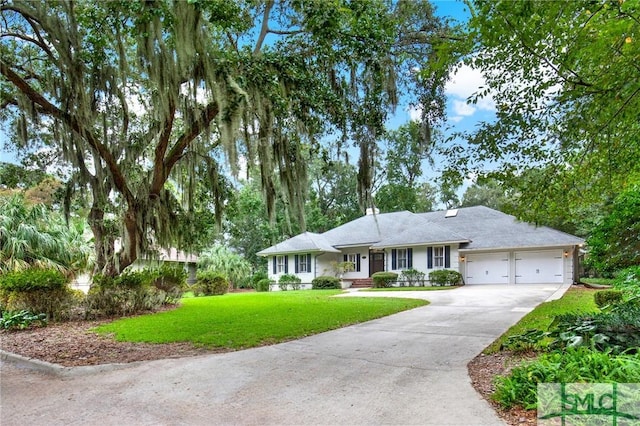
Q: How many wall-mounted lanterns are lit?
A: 2